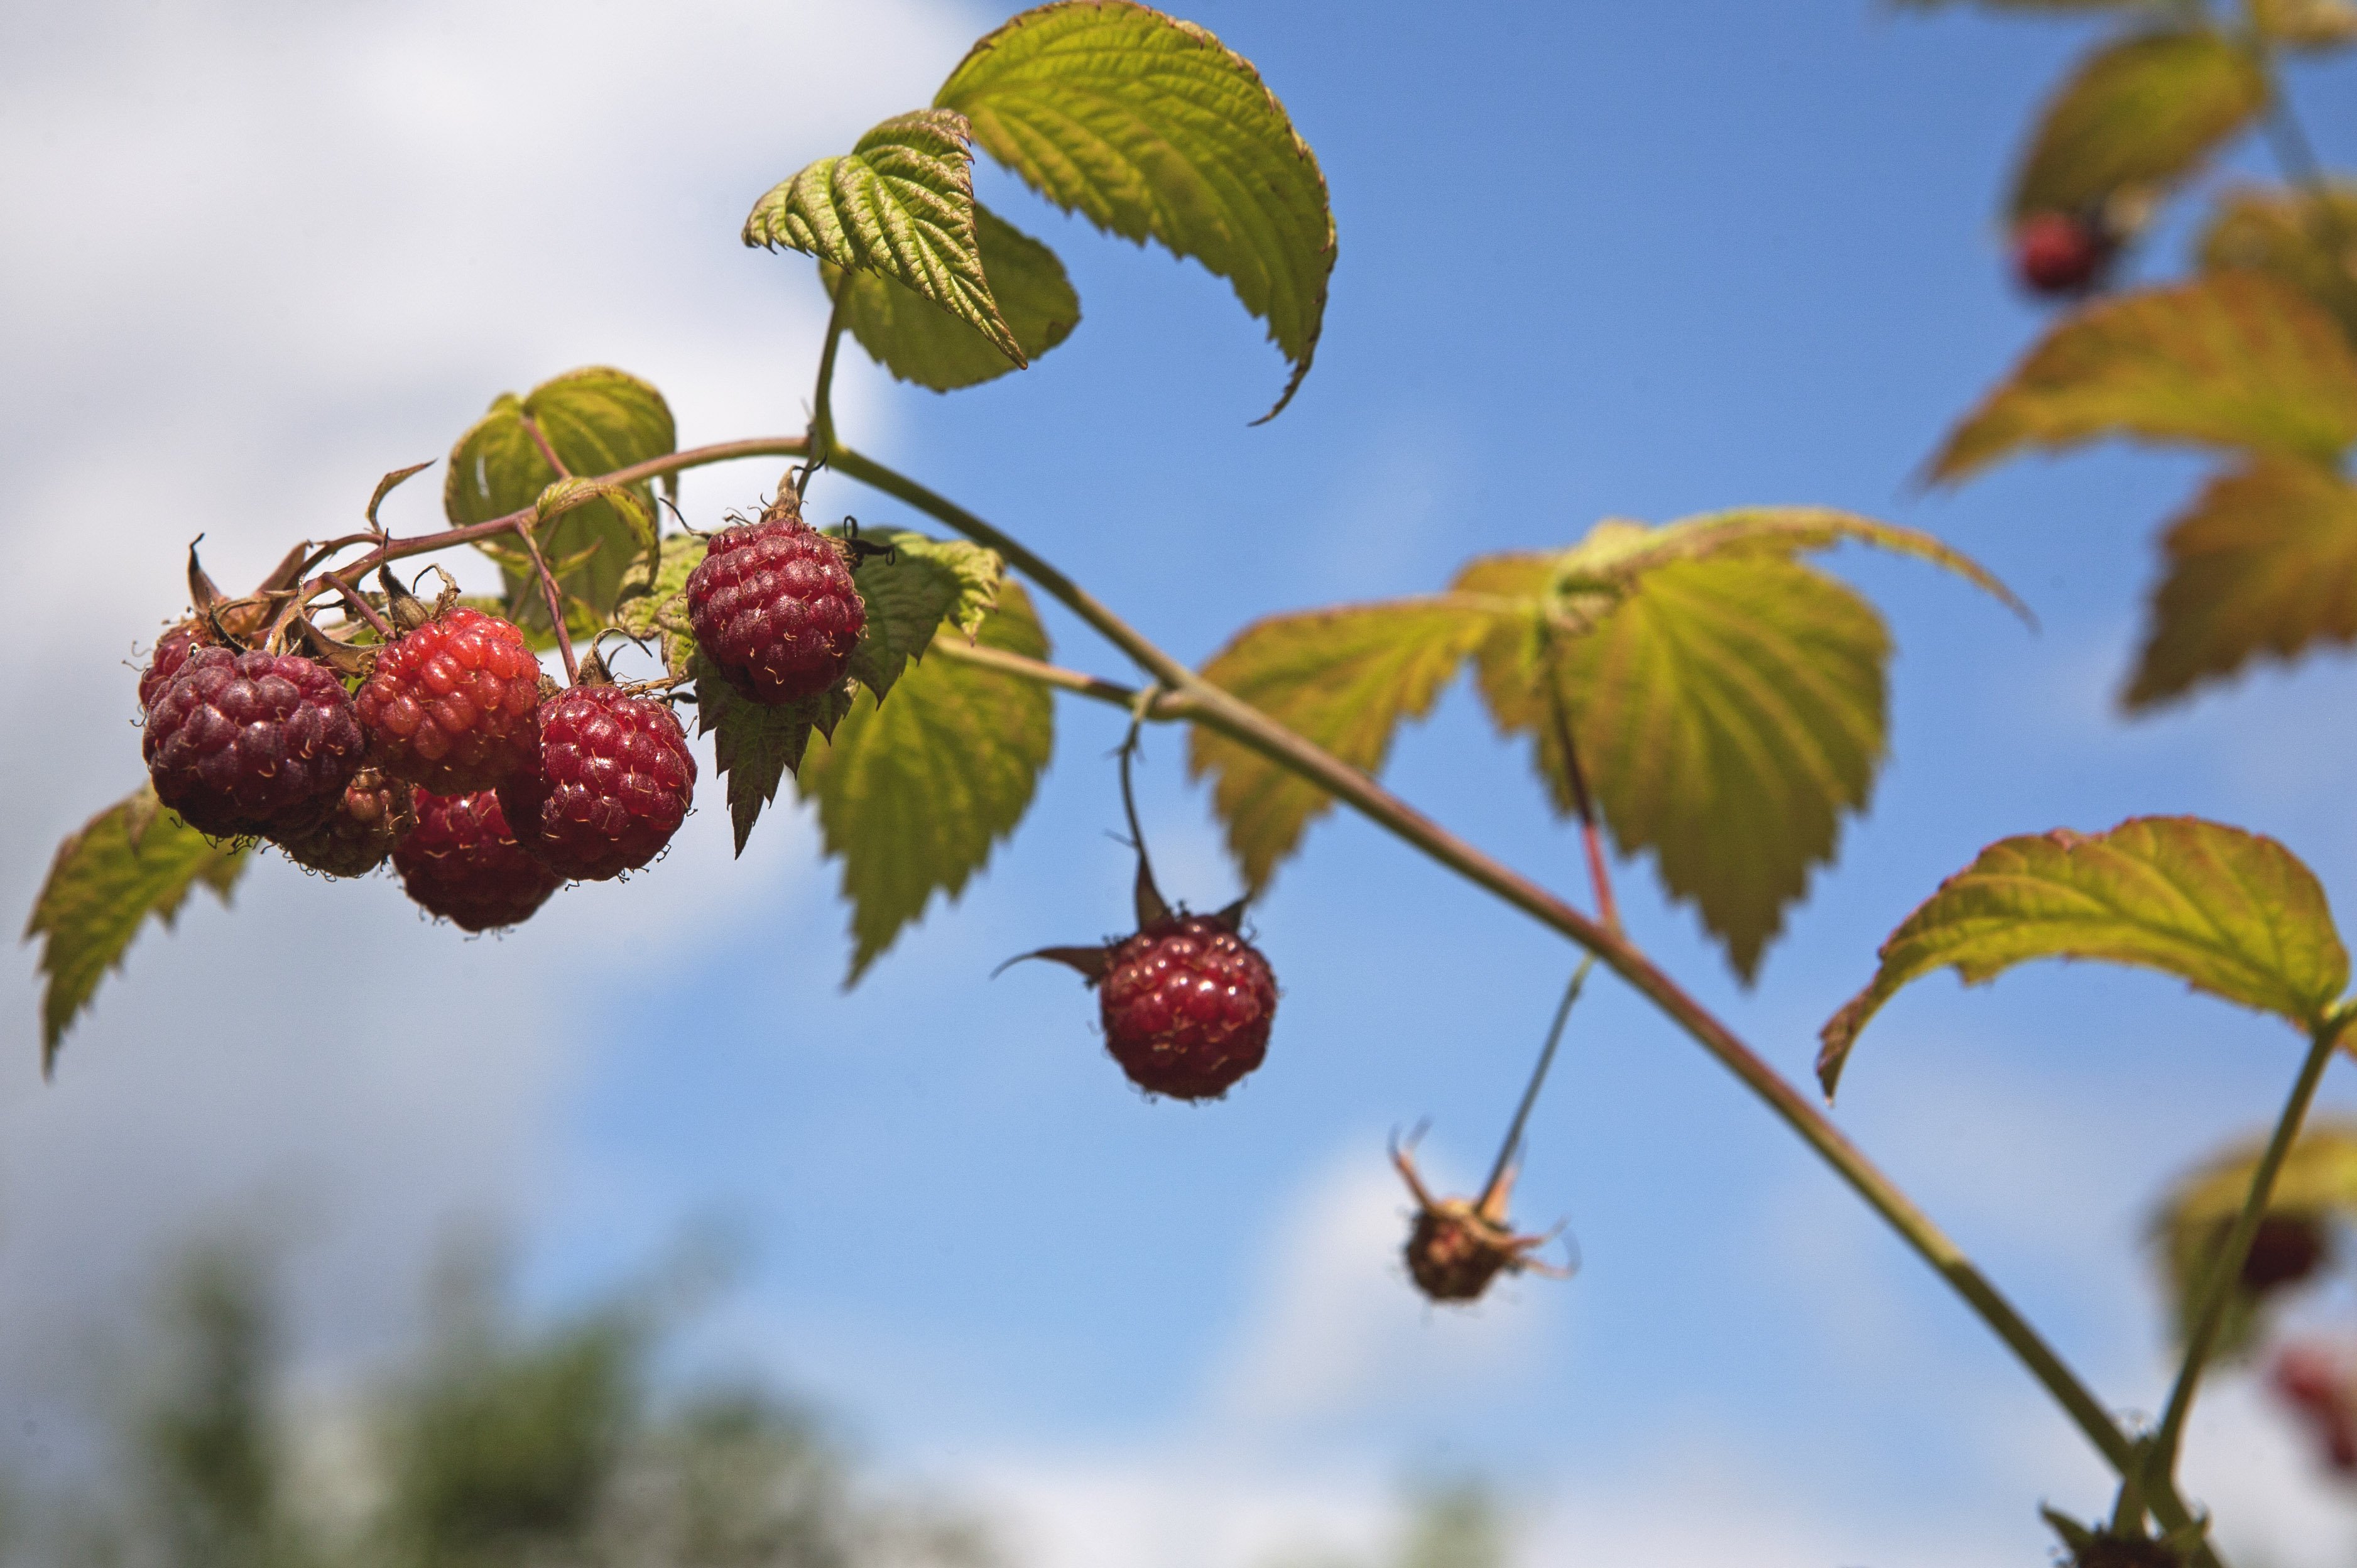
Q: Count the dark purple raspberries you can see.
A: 1